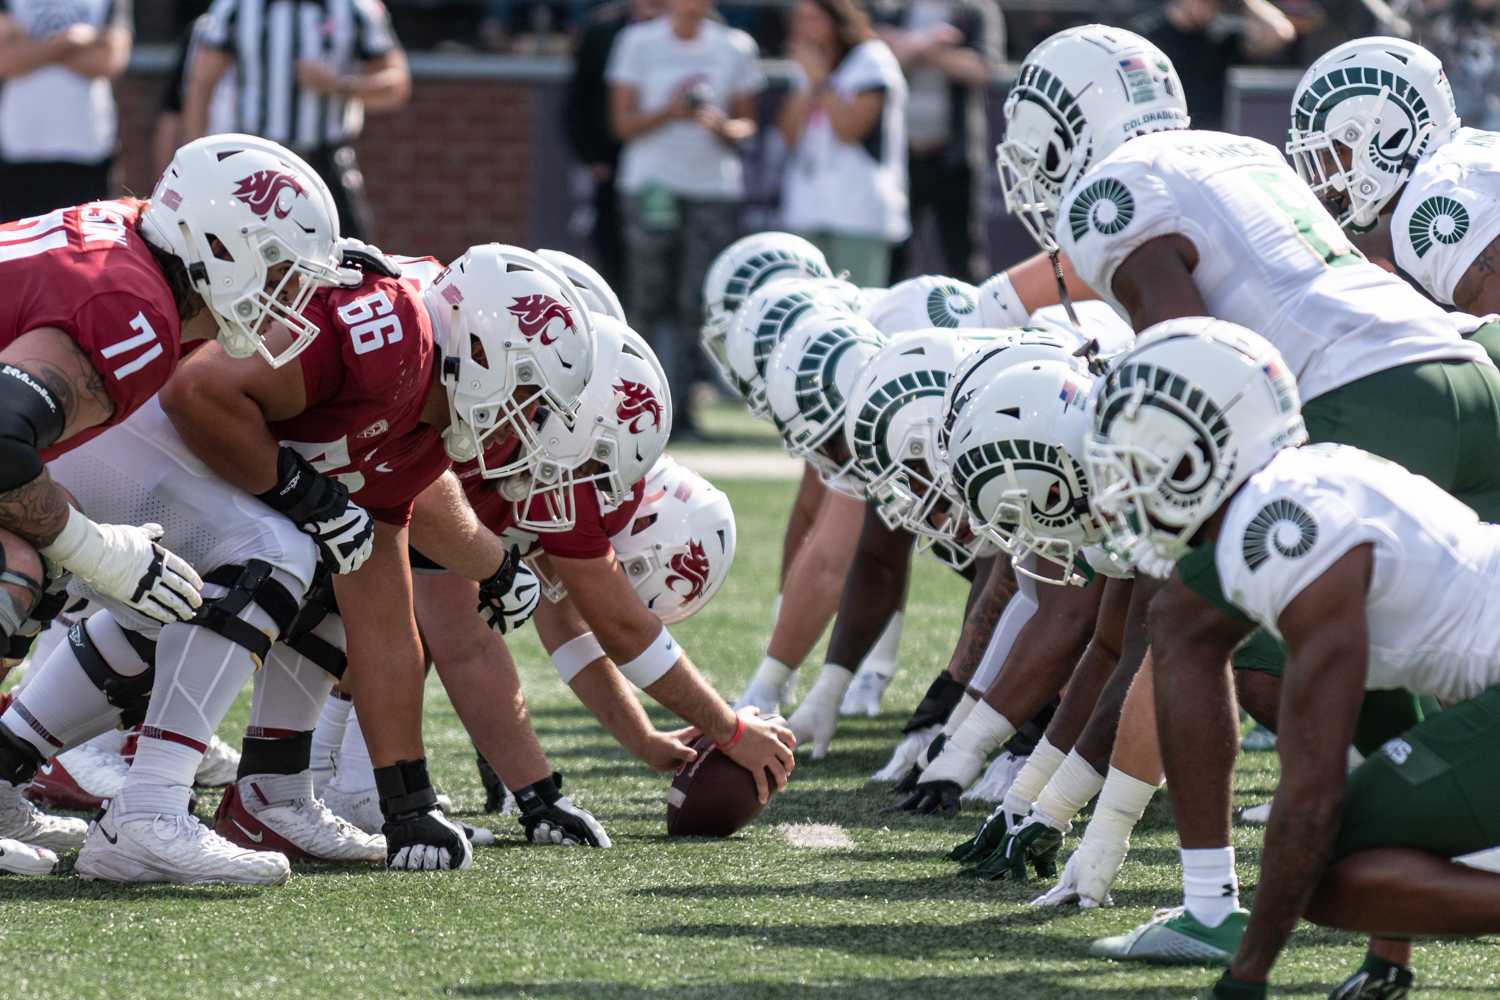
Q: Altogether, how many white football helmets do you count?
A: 14